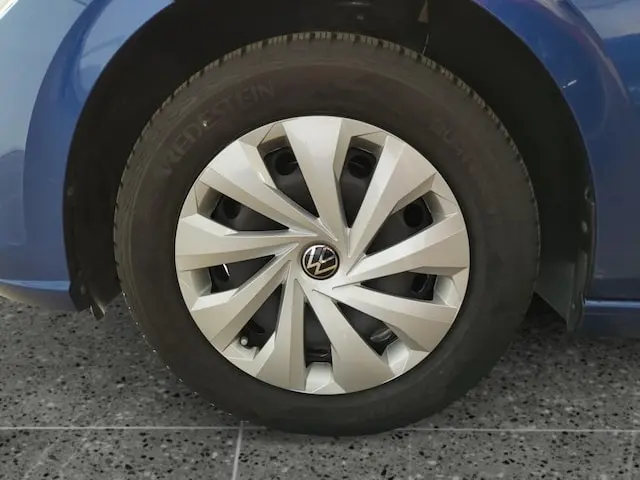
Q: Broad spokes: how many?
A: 9